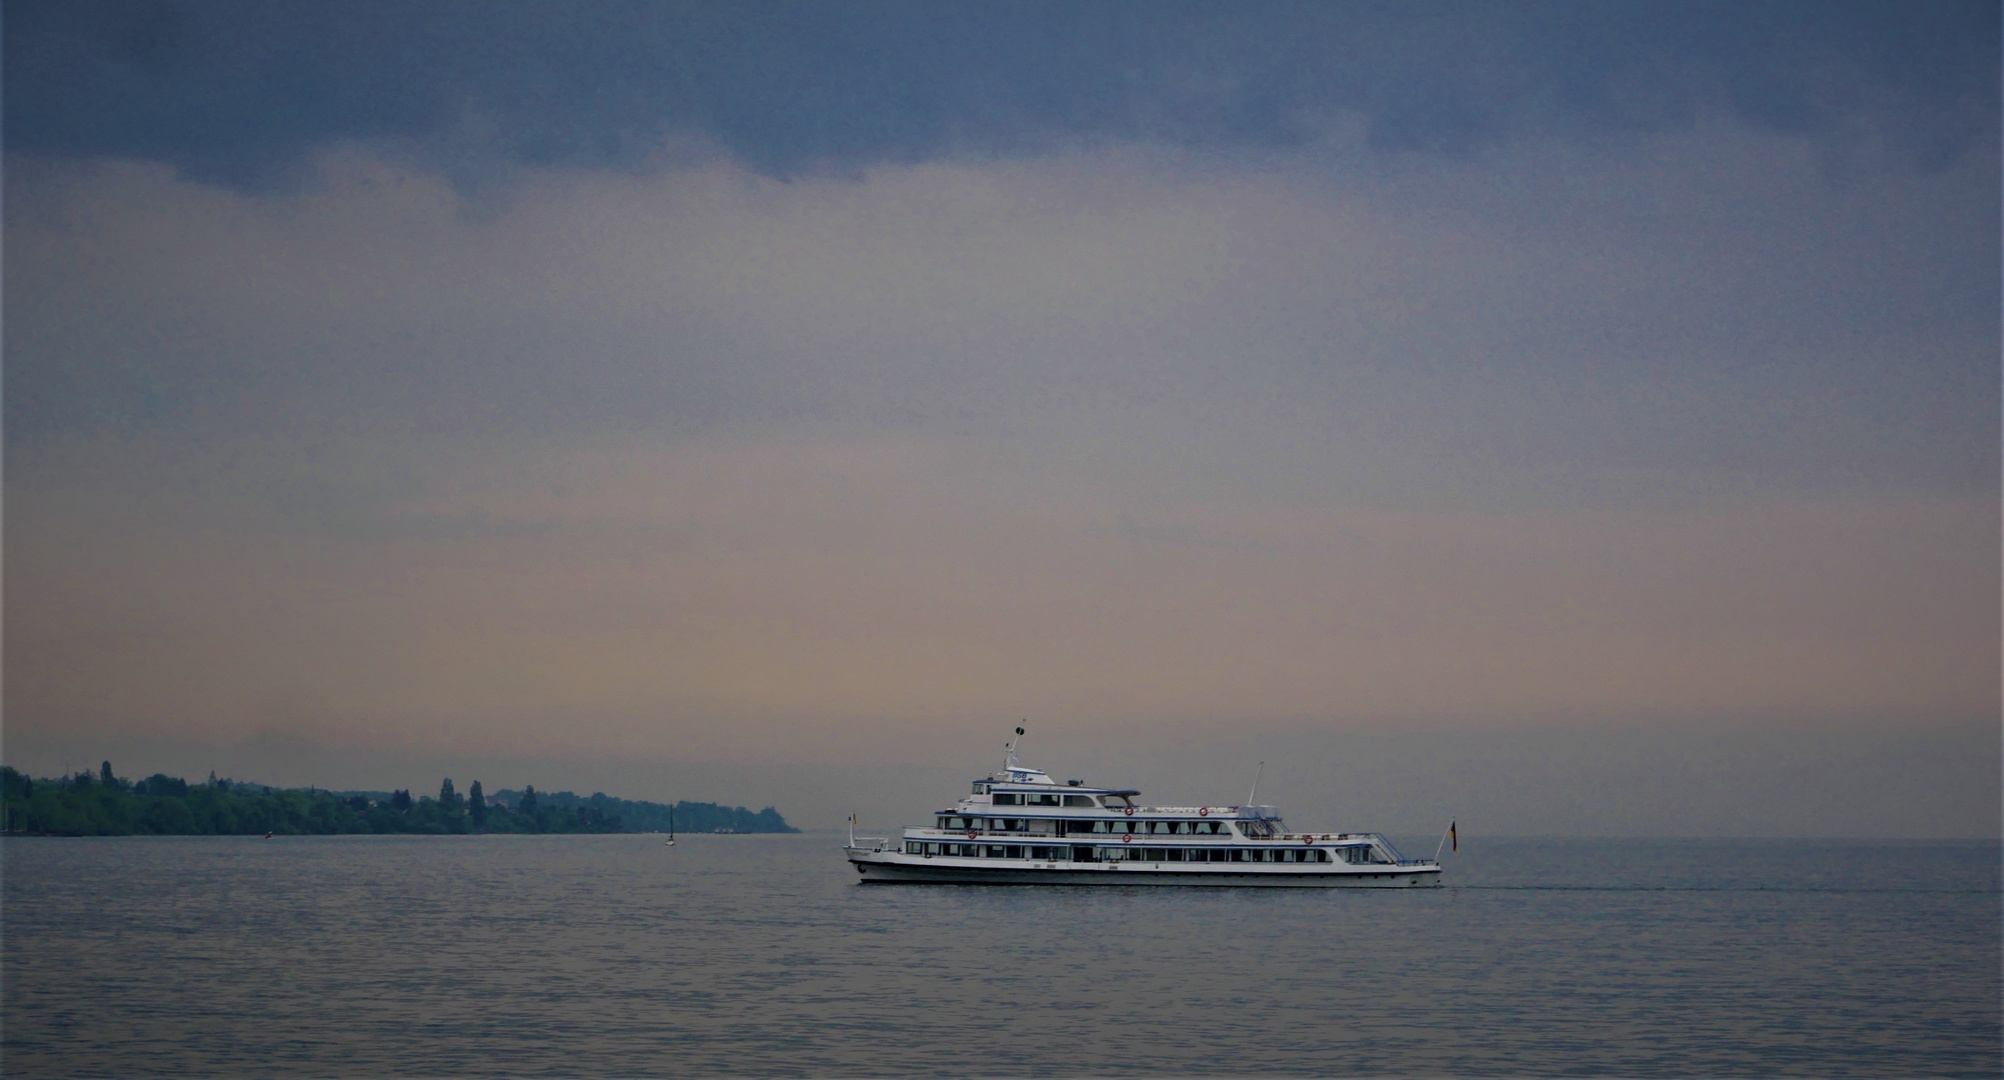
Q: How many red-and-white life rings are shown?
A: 5